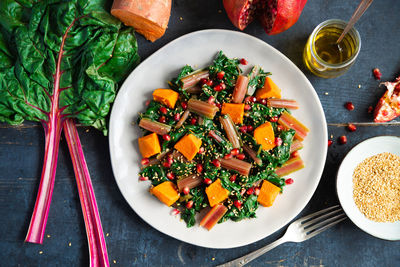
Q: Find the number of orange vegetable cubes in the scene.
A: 9